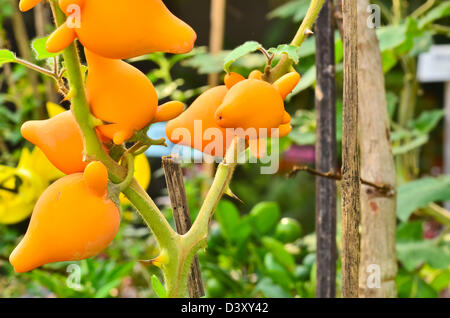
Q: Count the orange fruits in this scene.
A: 6